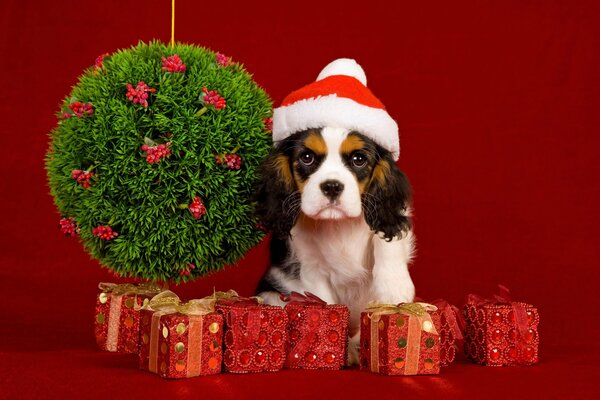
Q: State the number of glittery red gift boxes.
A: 7